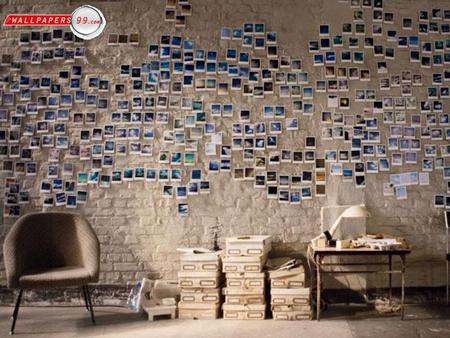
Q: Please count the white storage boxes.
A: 12